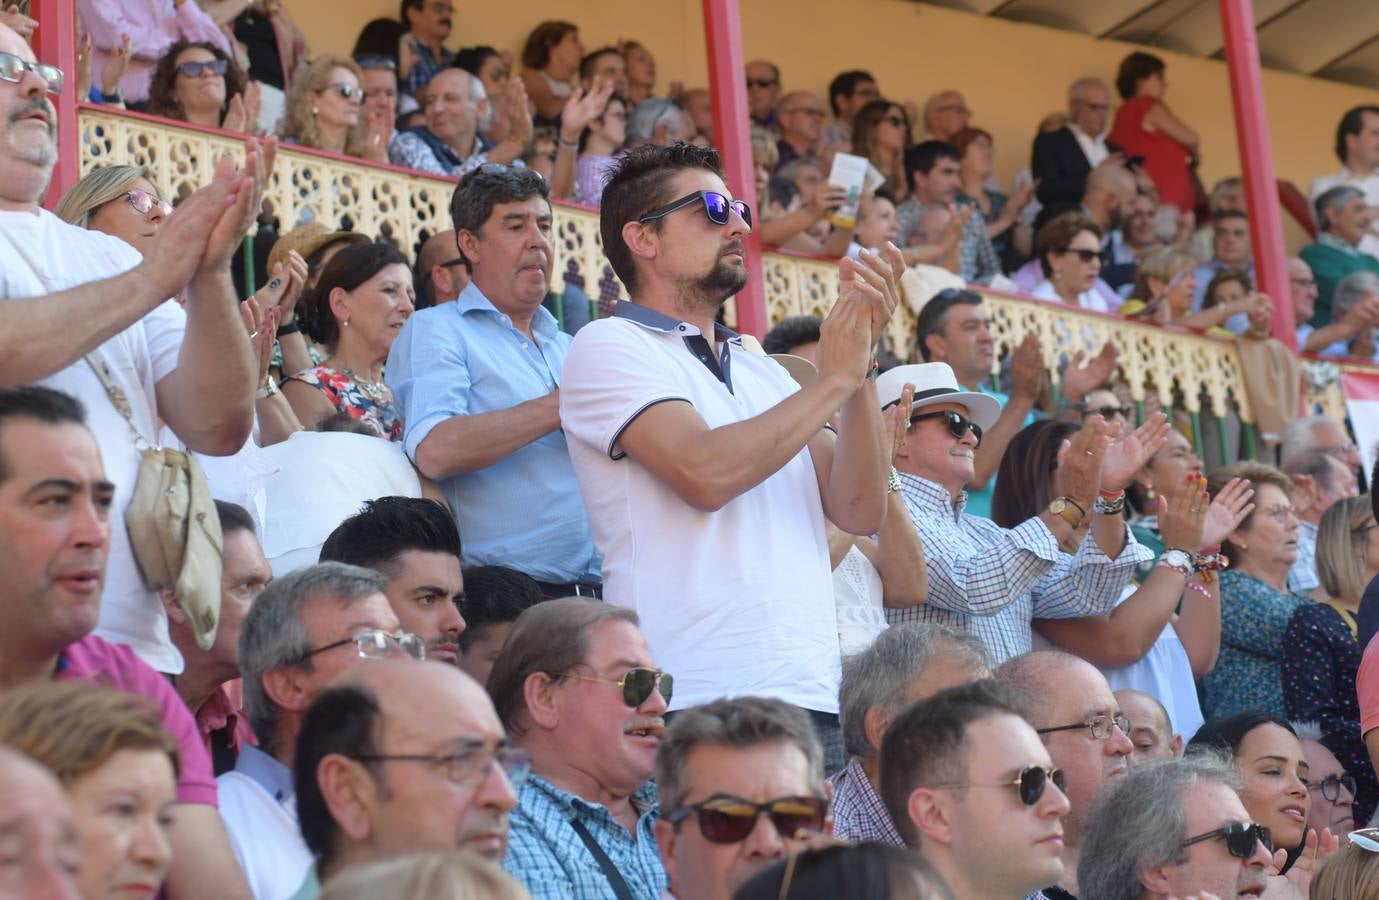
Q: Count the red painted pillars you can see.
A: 3